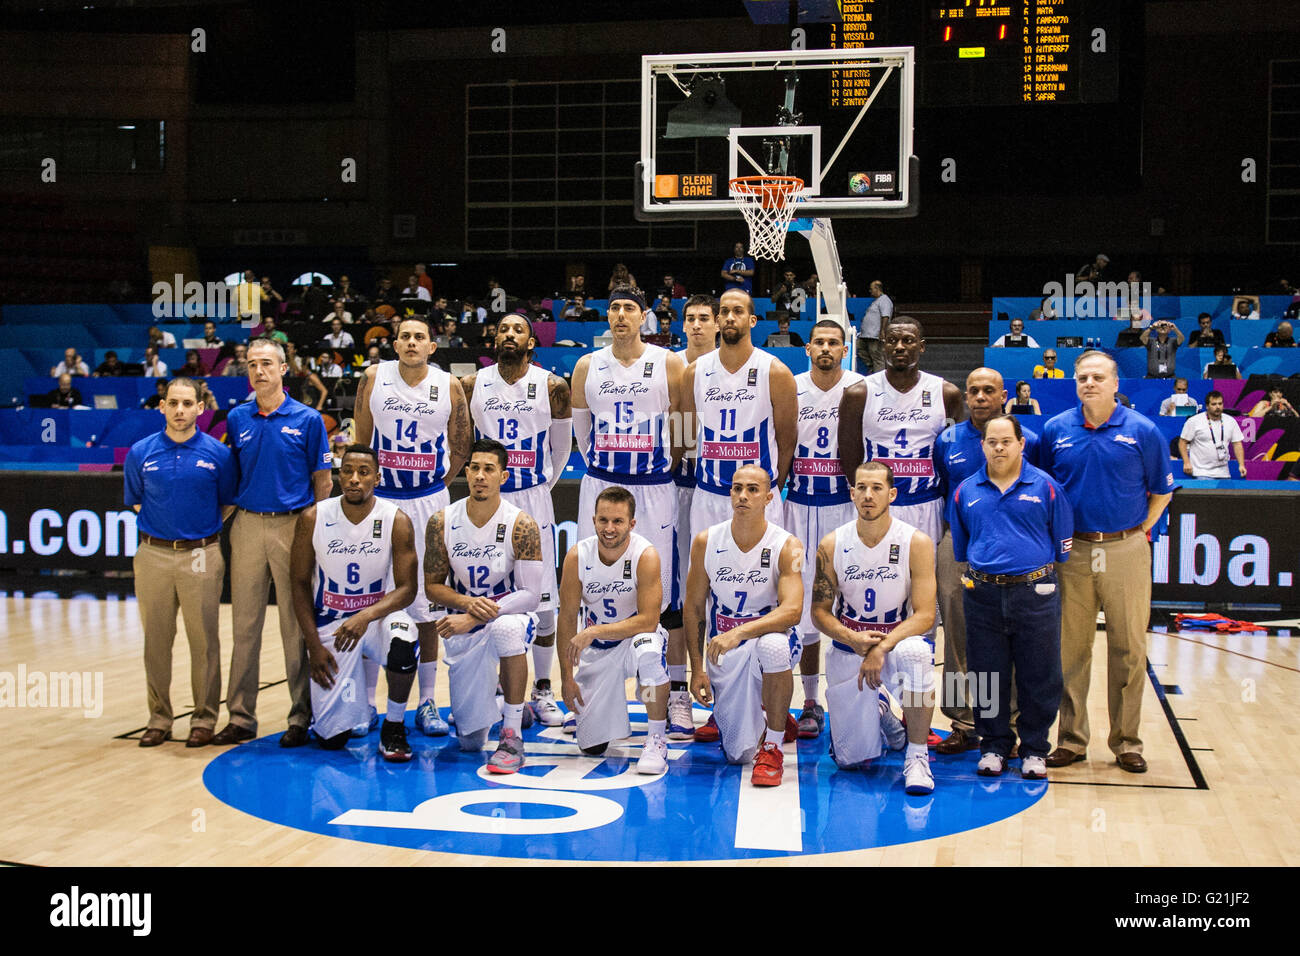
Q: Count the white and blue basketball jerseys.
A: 12